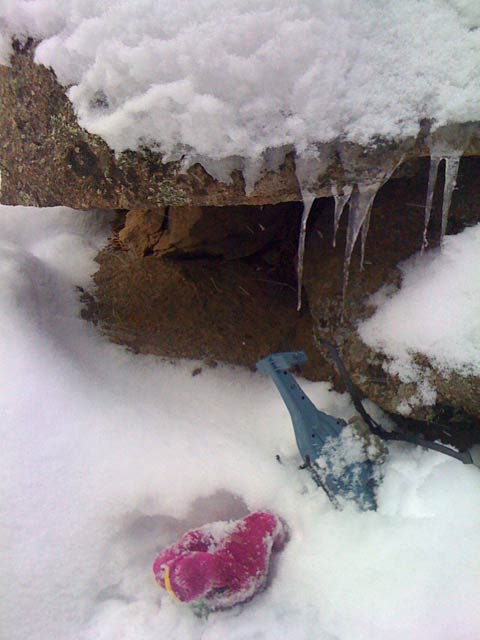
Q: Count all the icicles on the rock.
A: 6